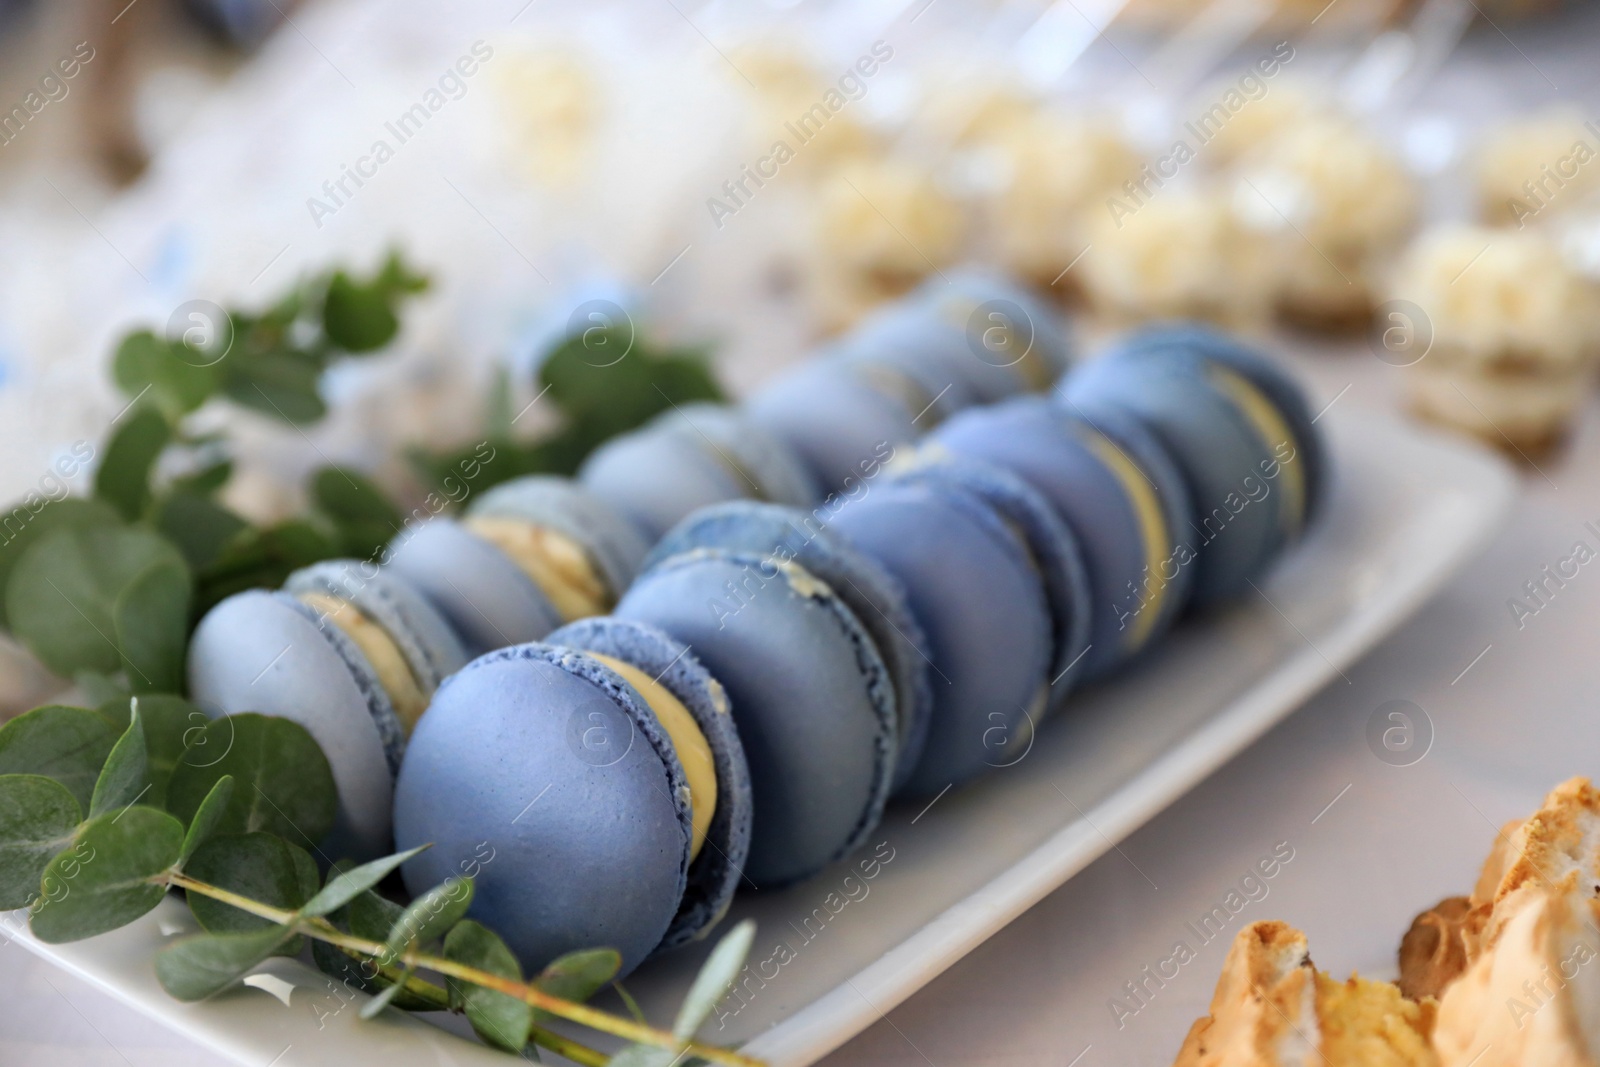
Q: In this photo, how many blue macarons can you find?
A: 10